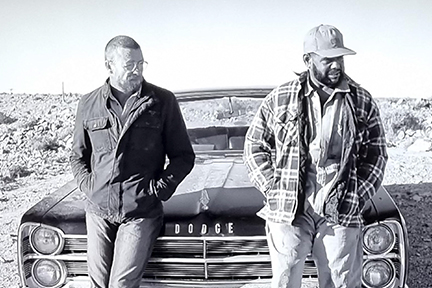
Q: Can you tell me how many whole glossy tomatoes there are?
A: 0